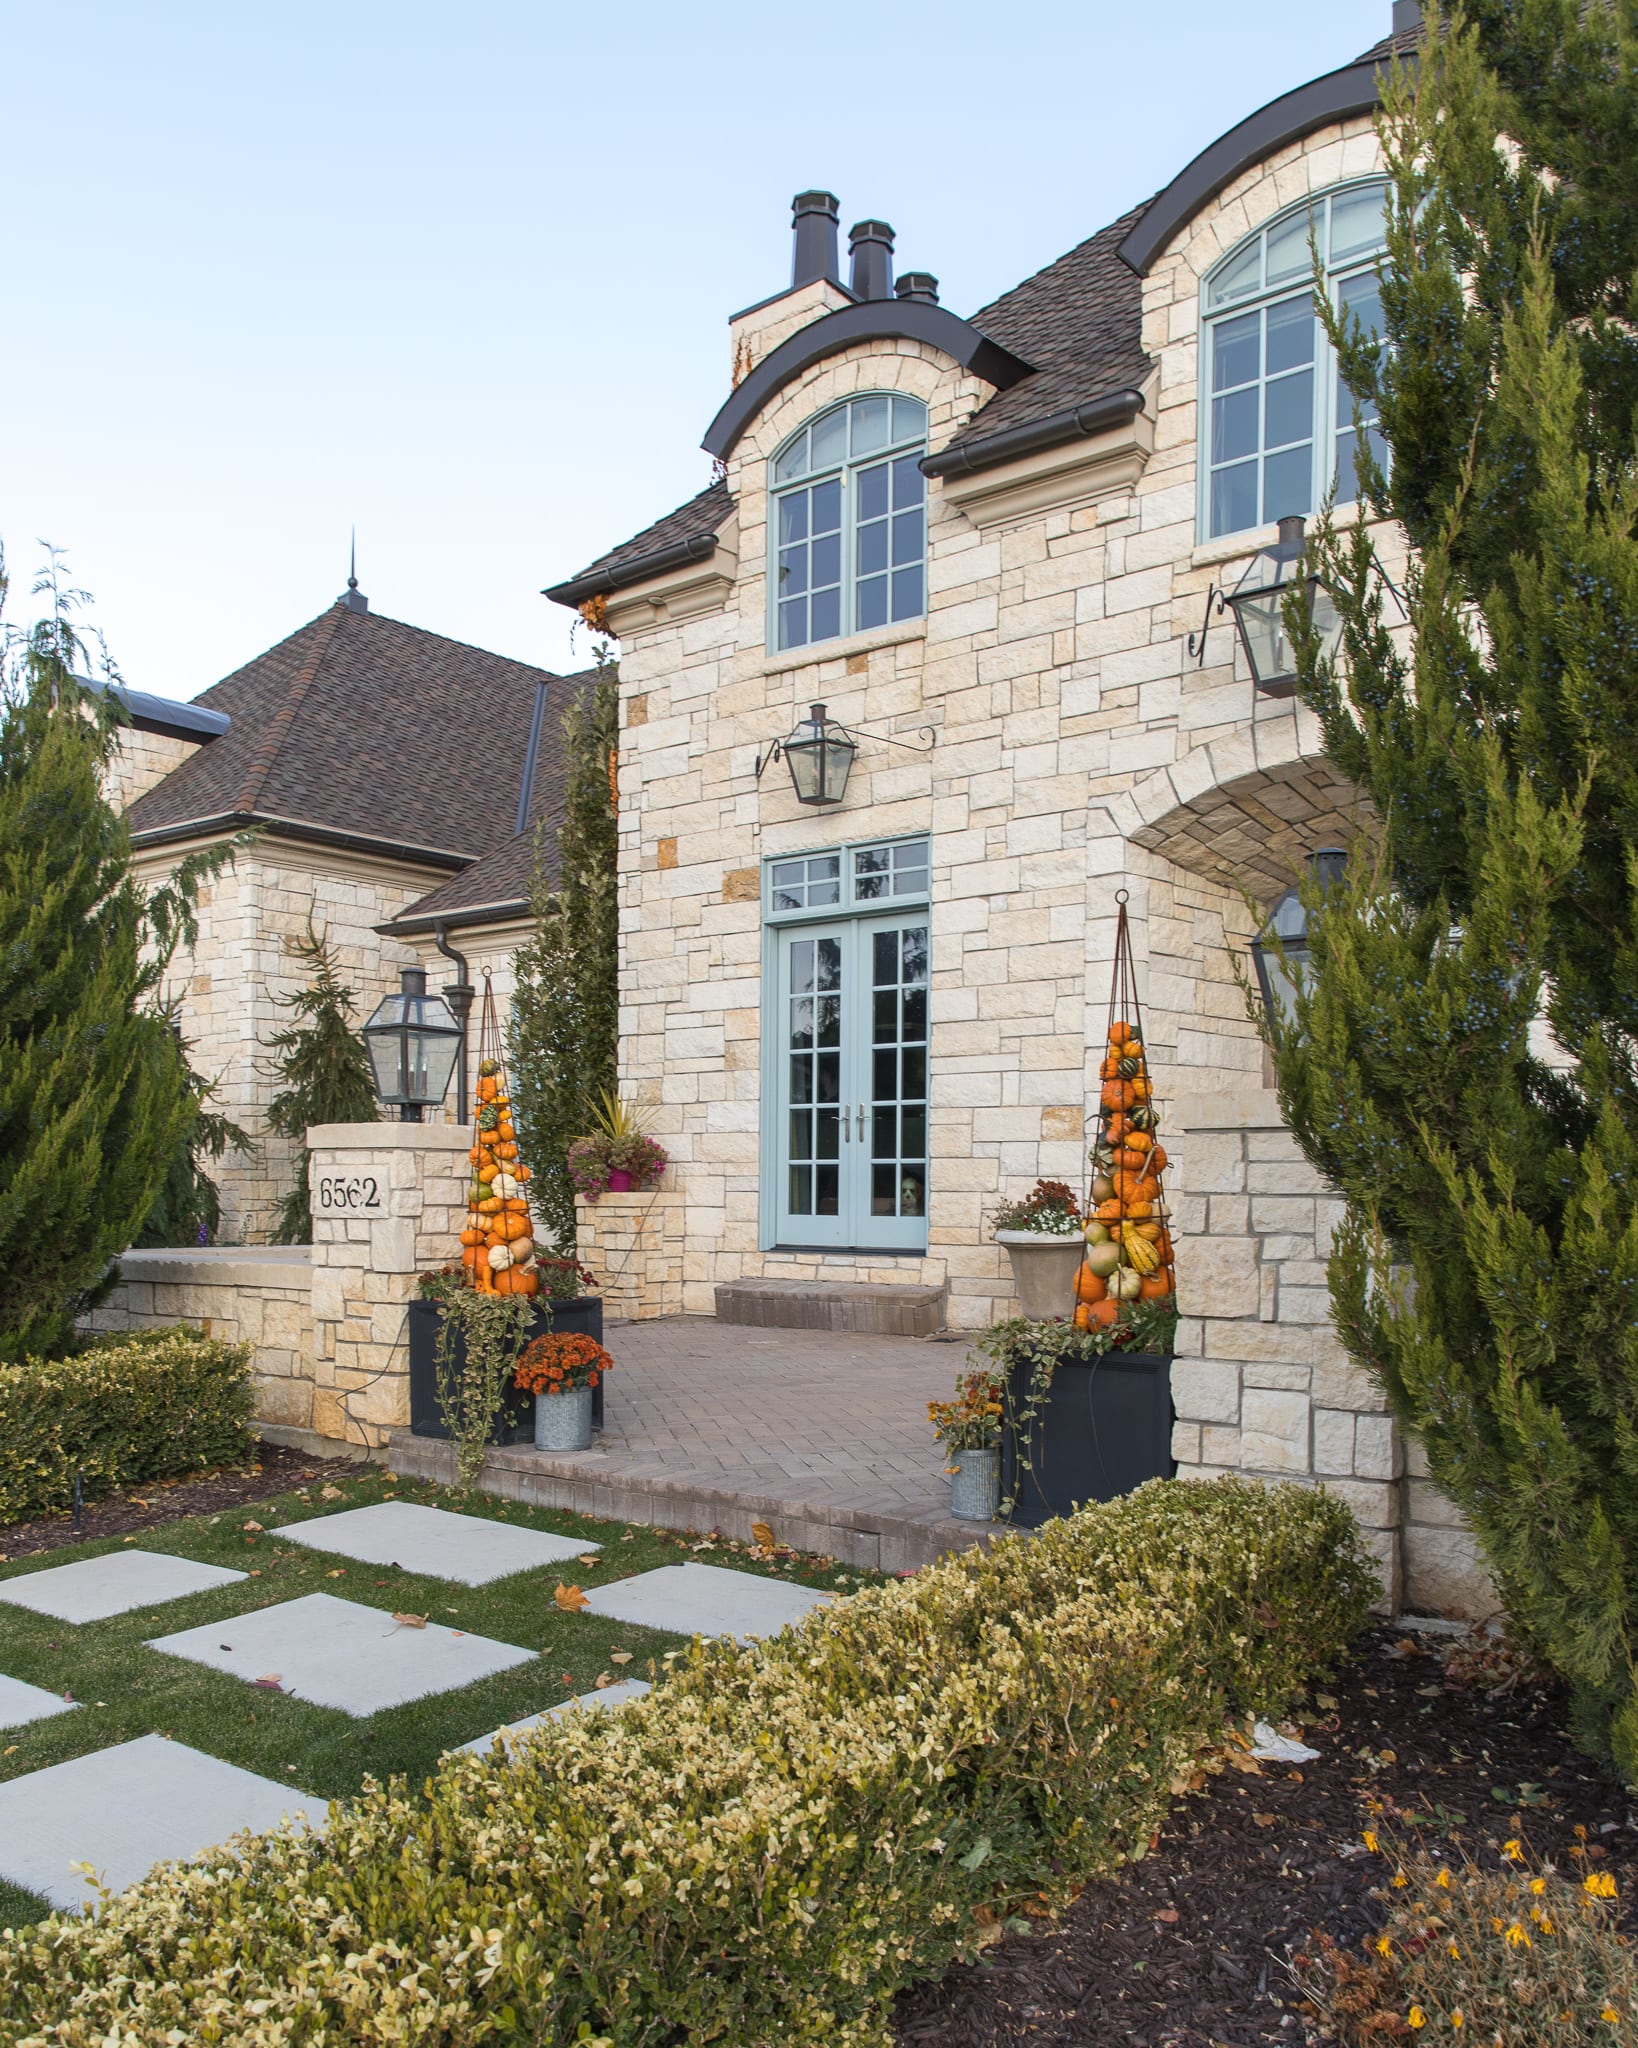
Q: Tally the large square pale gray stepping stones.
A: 7